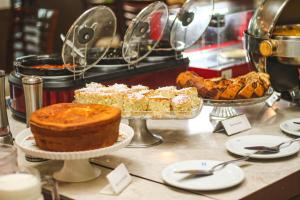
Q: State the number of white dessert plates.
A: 3